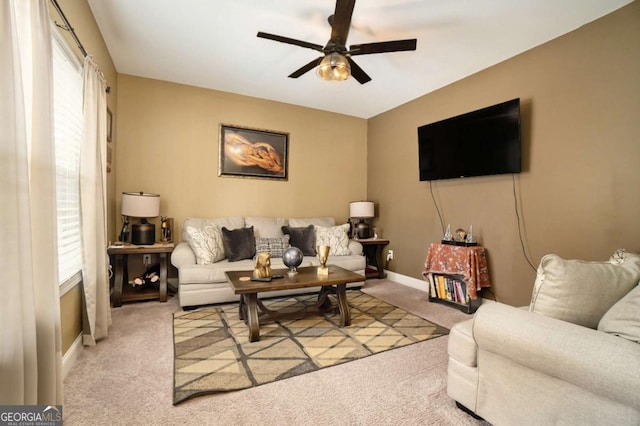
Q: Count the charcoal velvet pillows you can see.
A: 2